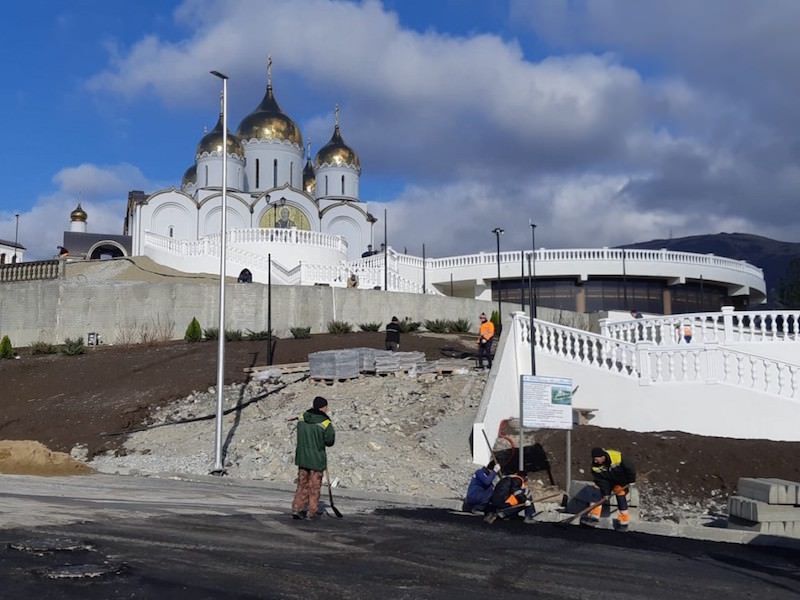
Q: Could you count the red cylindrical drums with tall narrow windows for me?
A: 0